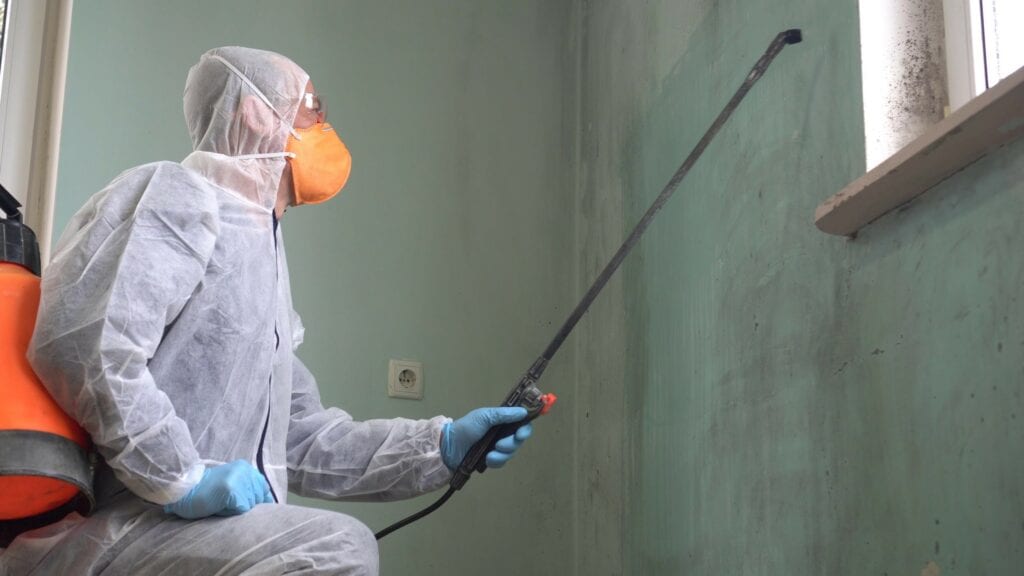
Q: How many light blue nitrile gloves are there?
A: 2